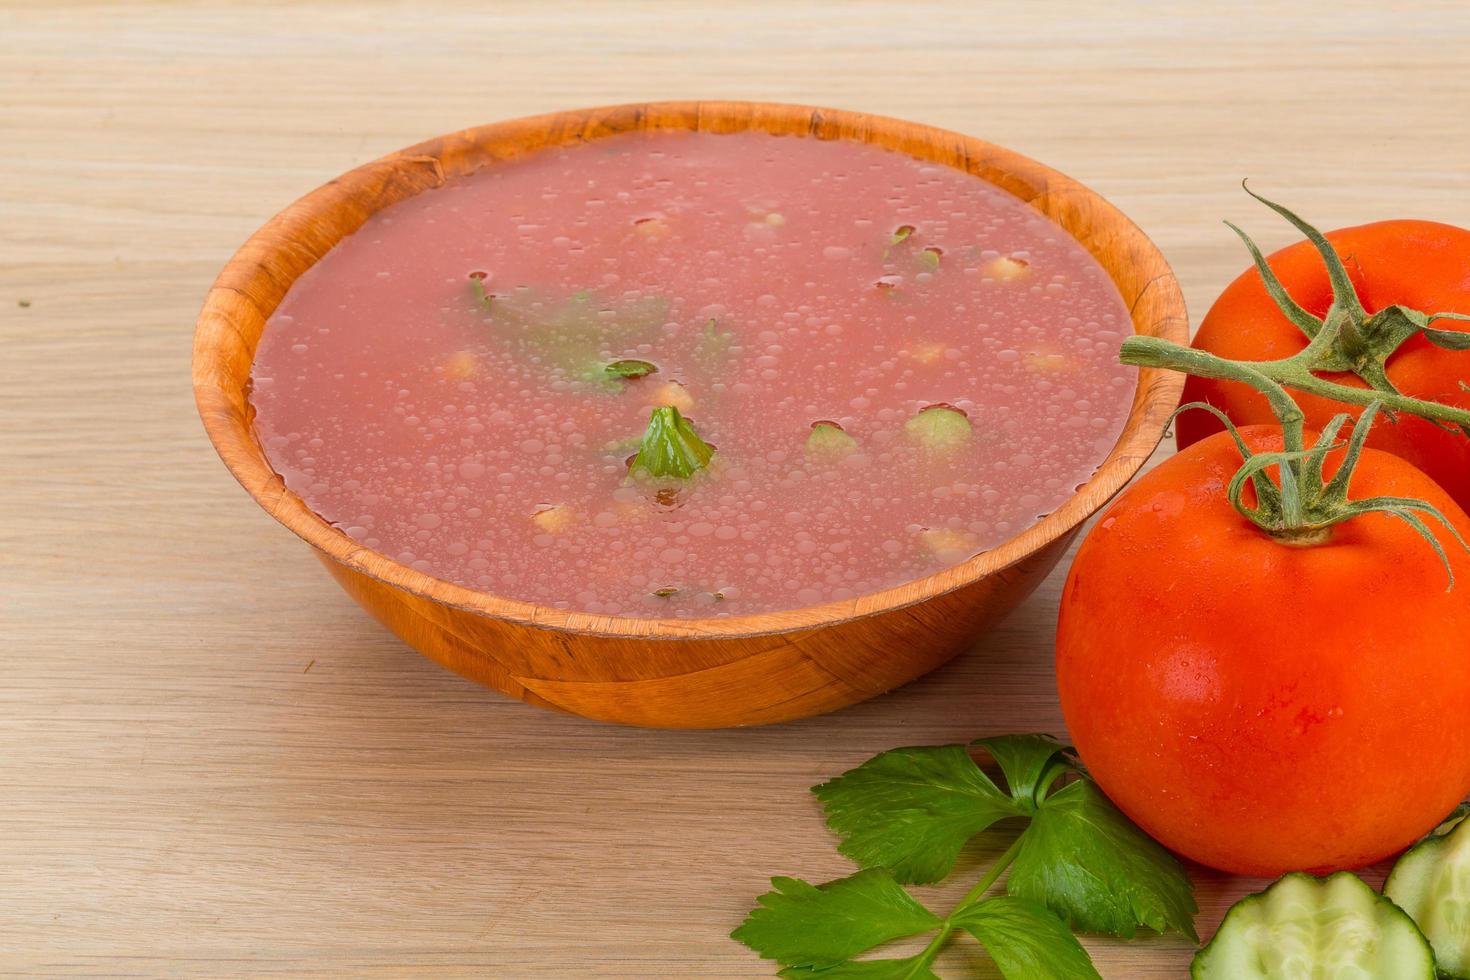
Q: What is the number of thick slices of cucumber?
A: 2